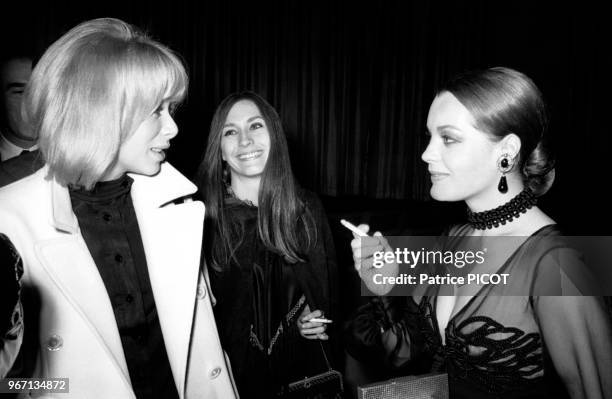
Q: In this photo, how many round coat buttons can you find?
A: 3